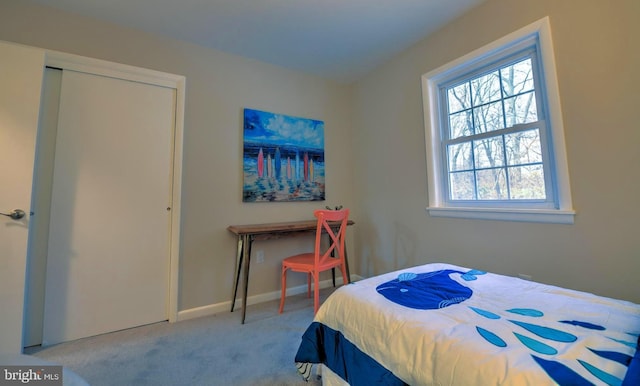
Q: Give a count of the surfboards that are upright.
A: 7